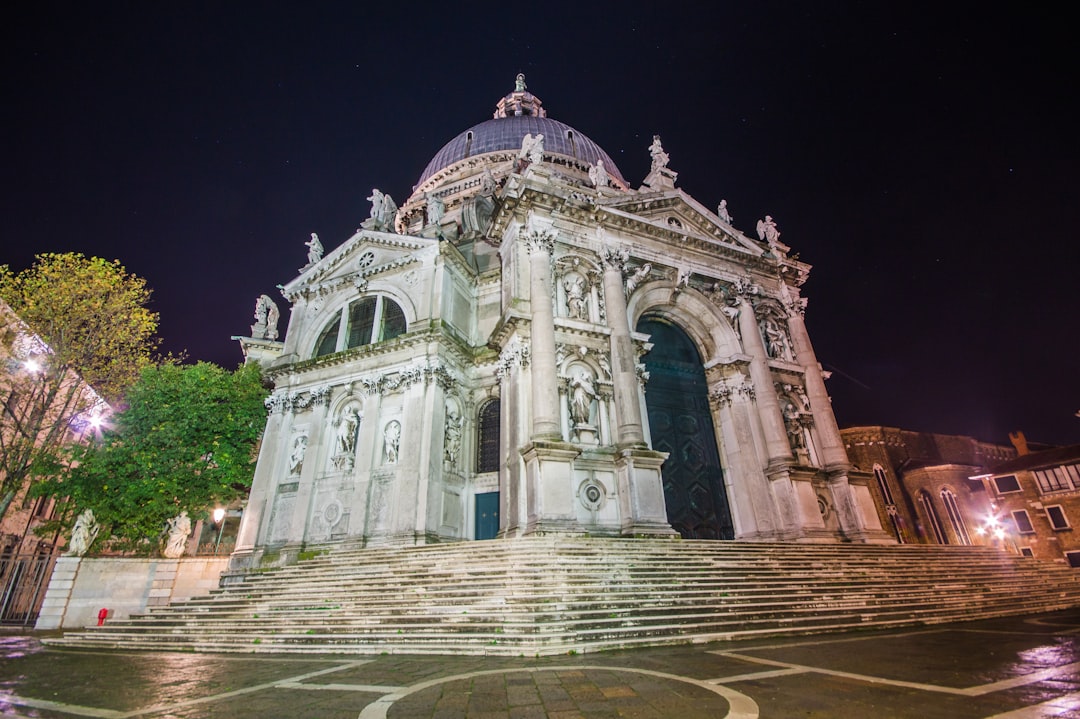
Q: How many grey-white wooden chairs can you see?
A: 0